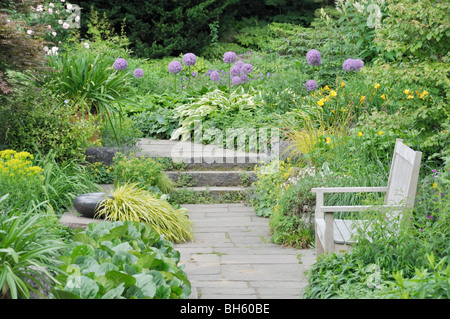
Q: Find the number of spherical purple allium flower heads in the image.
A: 15